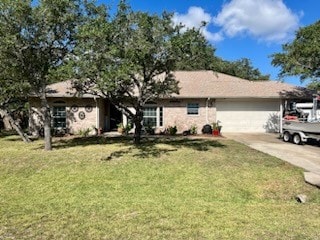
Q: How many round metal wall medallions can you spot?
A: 3